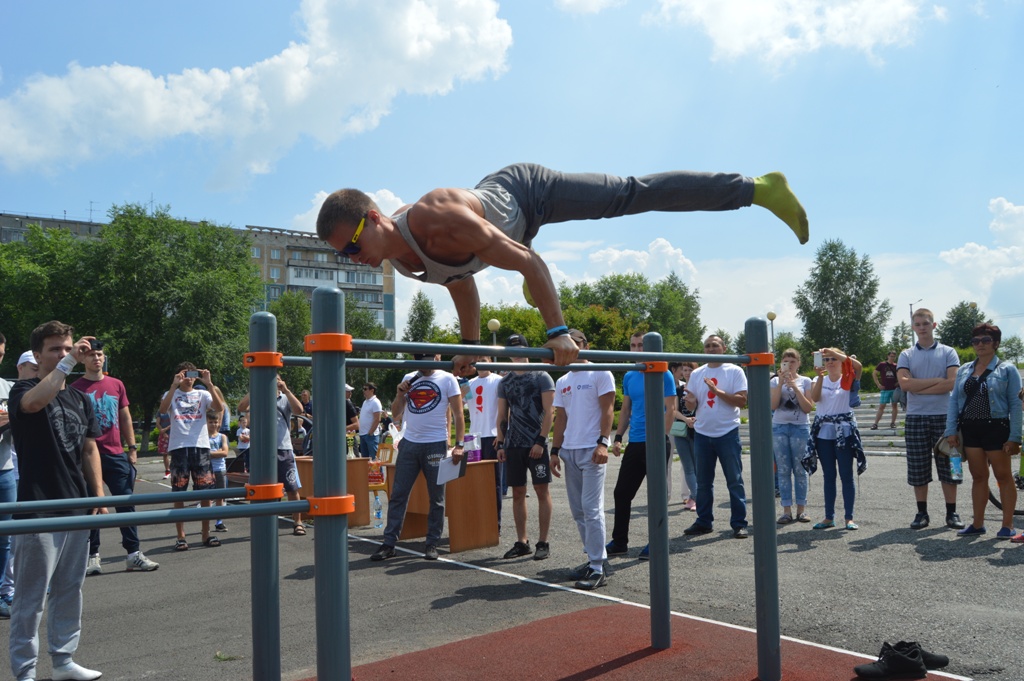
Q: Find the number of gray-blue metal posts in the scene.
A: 4